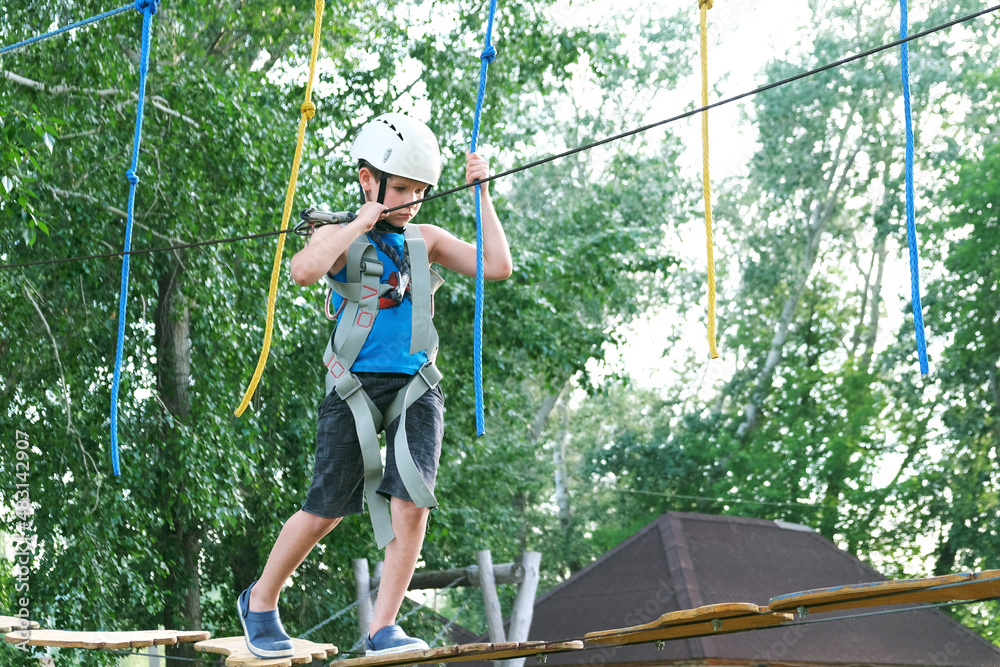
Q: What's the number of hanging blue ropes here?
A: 3